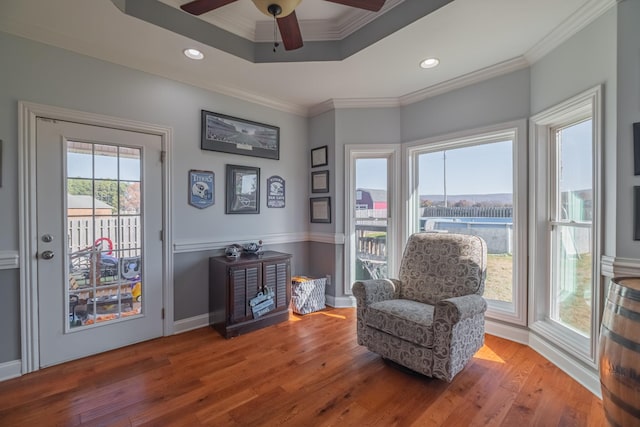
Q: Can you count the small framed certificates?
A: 3